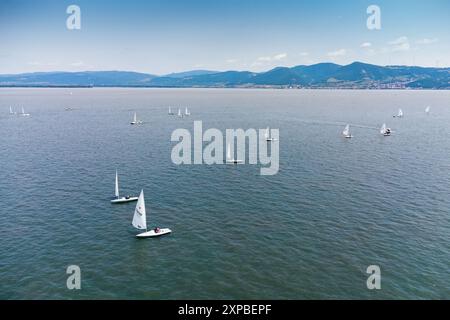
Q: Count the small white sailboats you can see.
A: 14